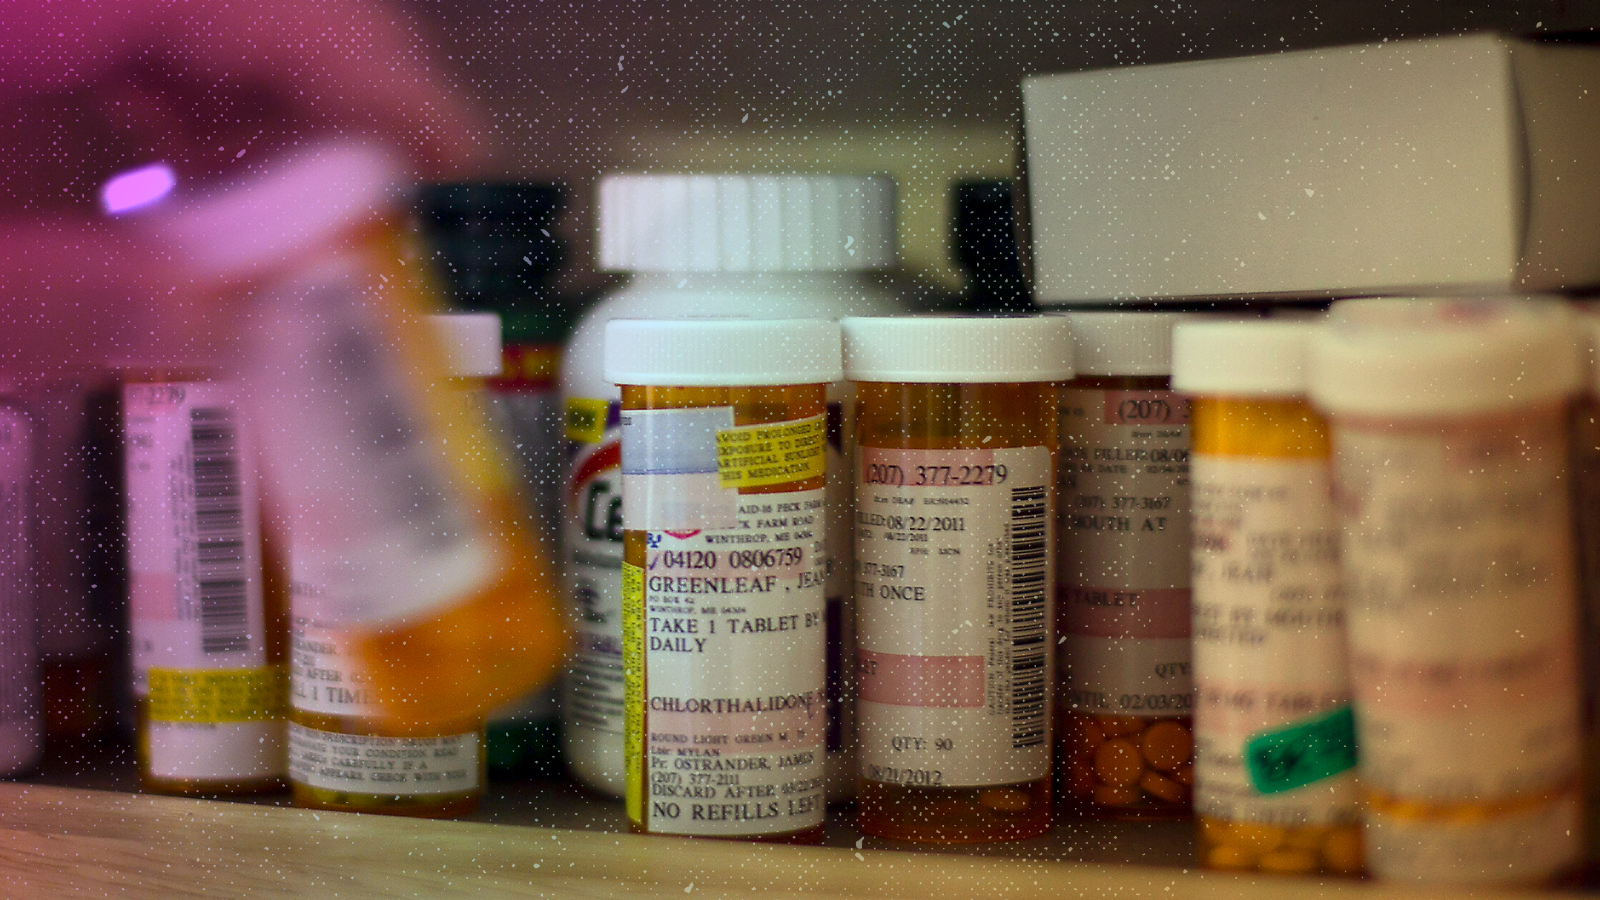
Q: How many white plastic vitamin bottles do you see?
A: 1